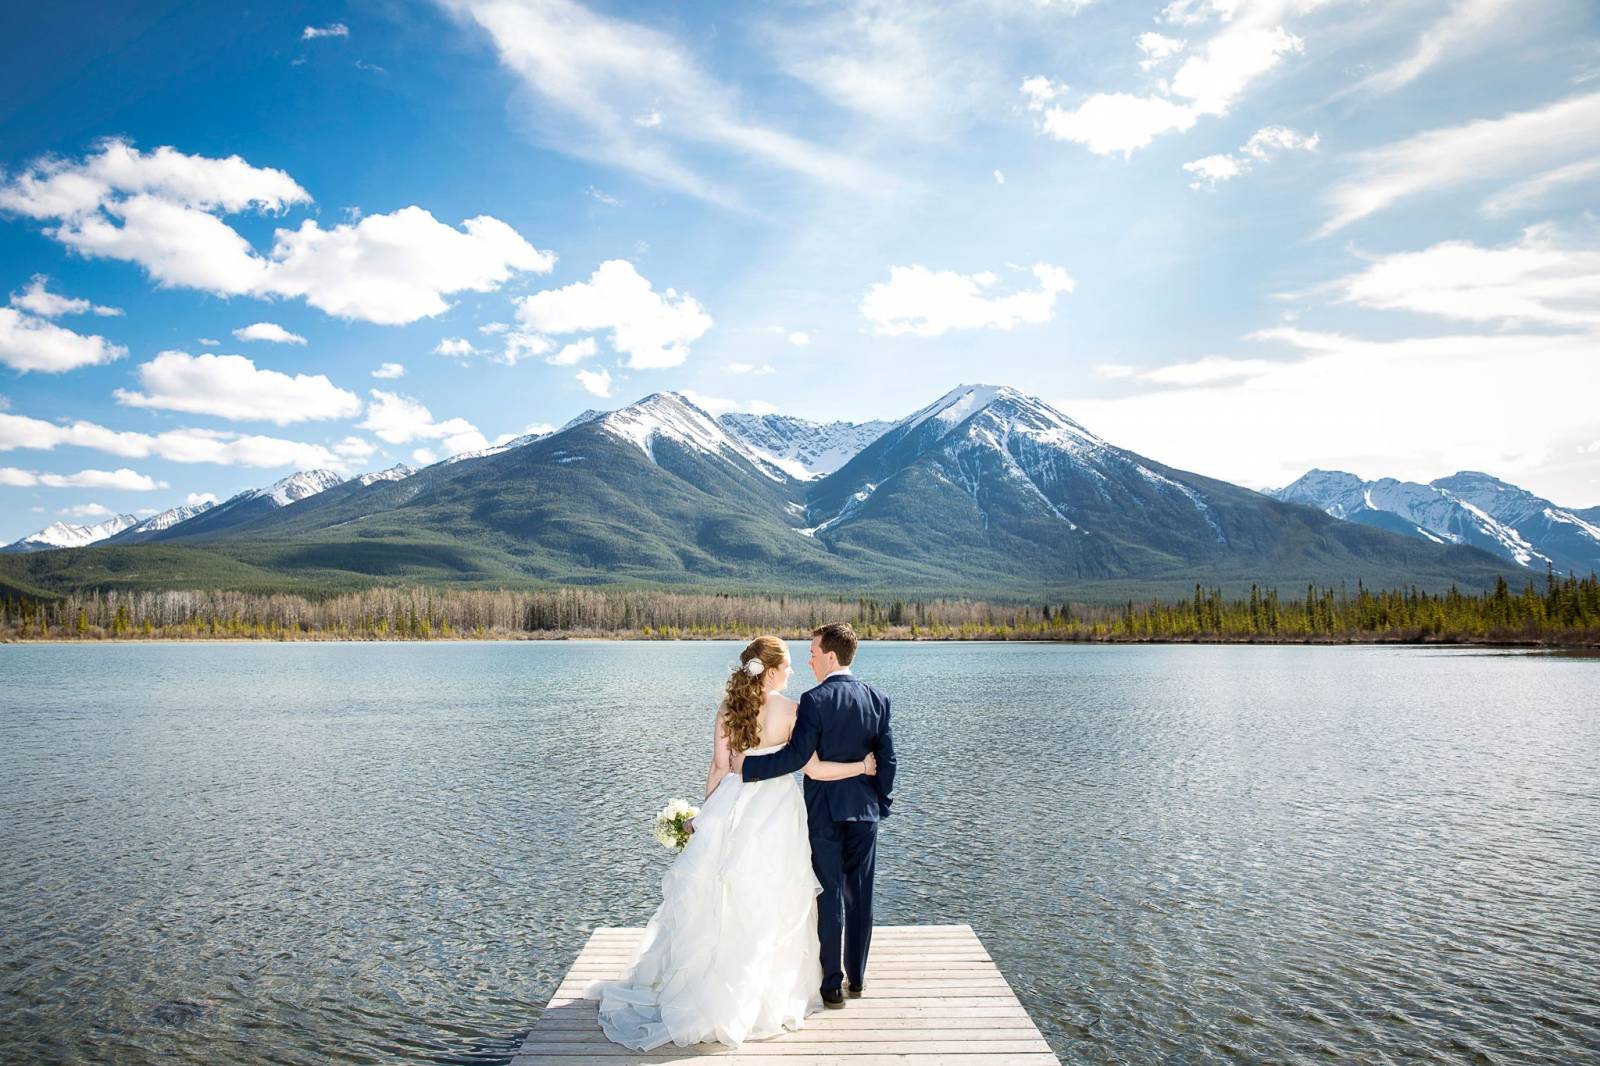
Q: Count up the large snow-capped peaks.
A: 2